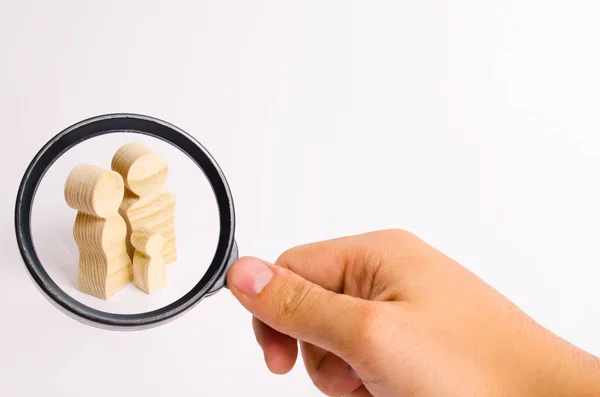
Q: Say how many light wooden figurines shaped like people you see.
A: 3